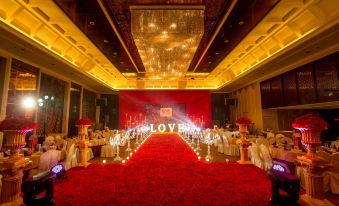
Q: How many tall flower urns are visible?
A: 4